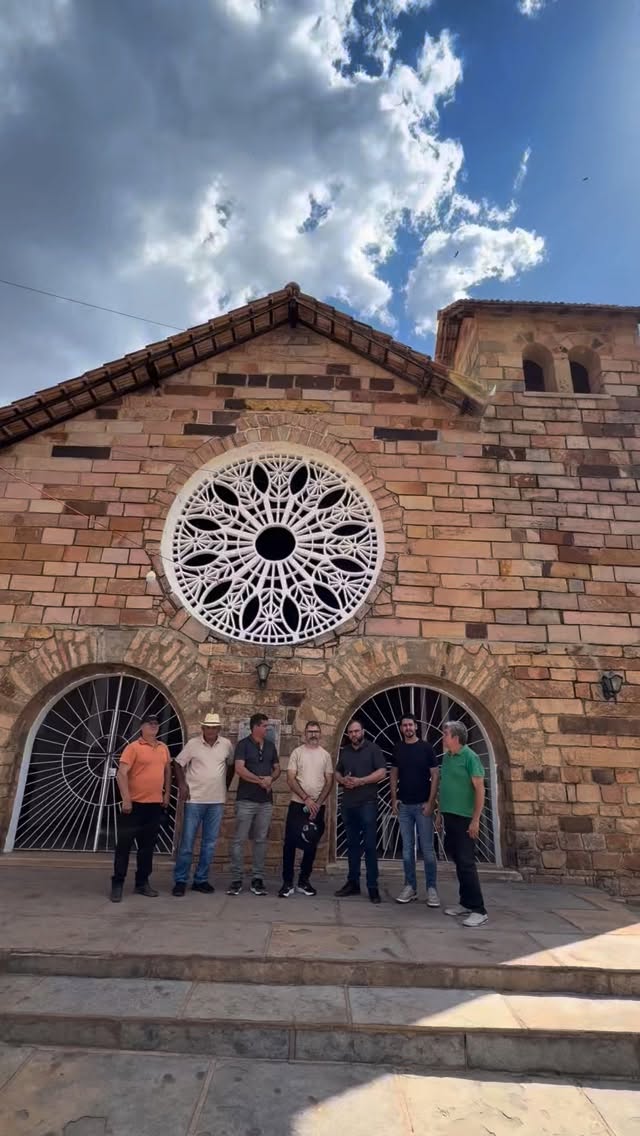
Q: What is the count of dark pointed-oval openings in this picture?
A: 12